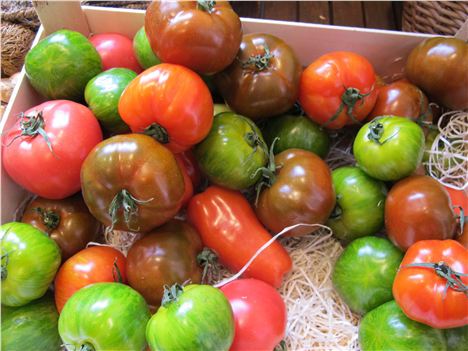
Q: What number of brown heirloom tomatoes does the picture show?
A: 9